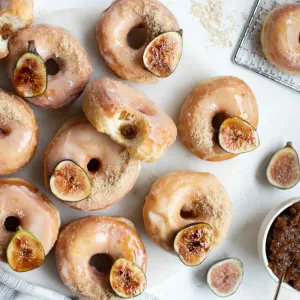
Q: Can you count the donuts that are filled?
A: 2